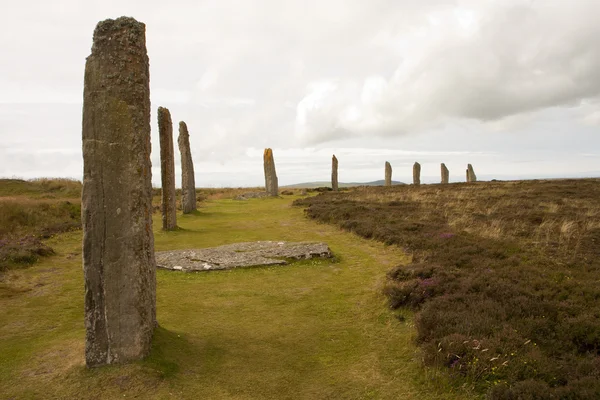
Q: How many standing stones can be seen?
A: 9